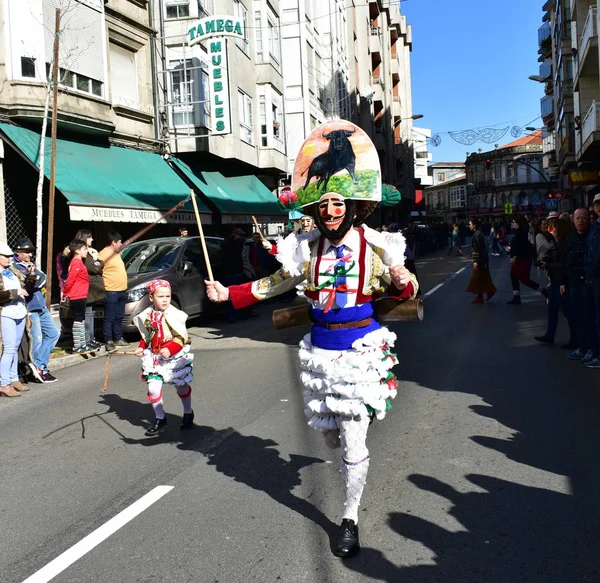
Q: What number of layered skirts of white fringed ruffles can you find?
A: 2